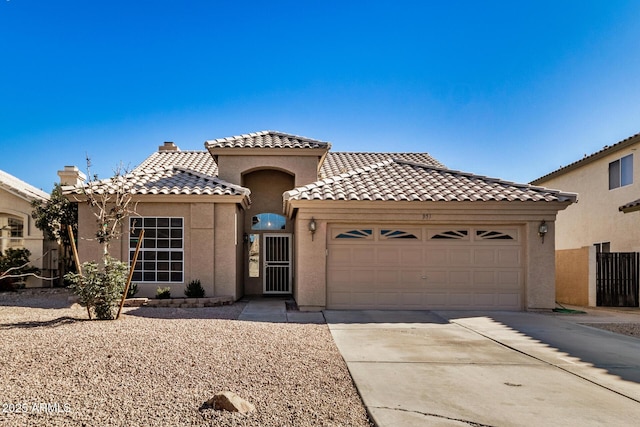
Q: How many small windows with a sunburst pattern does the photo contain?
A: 4